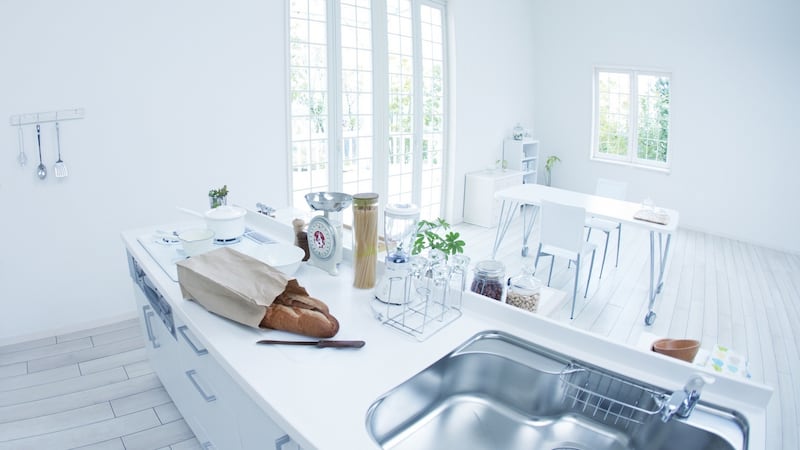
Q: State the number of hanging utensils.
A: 3